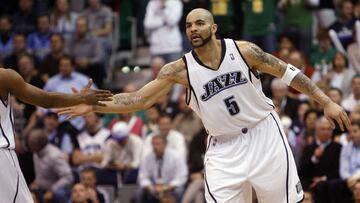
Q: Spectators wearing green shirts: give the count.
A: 4